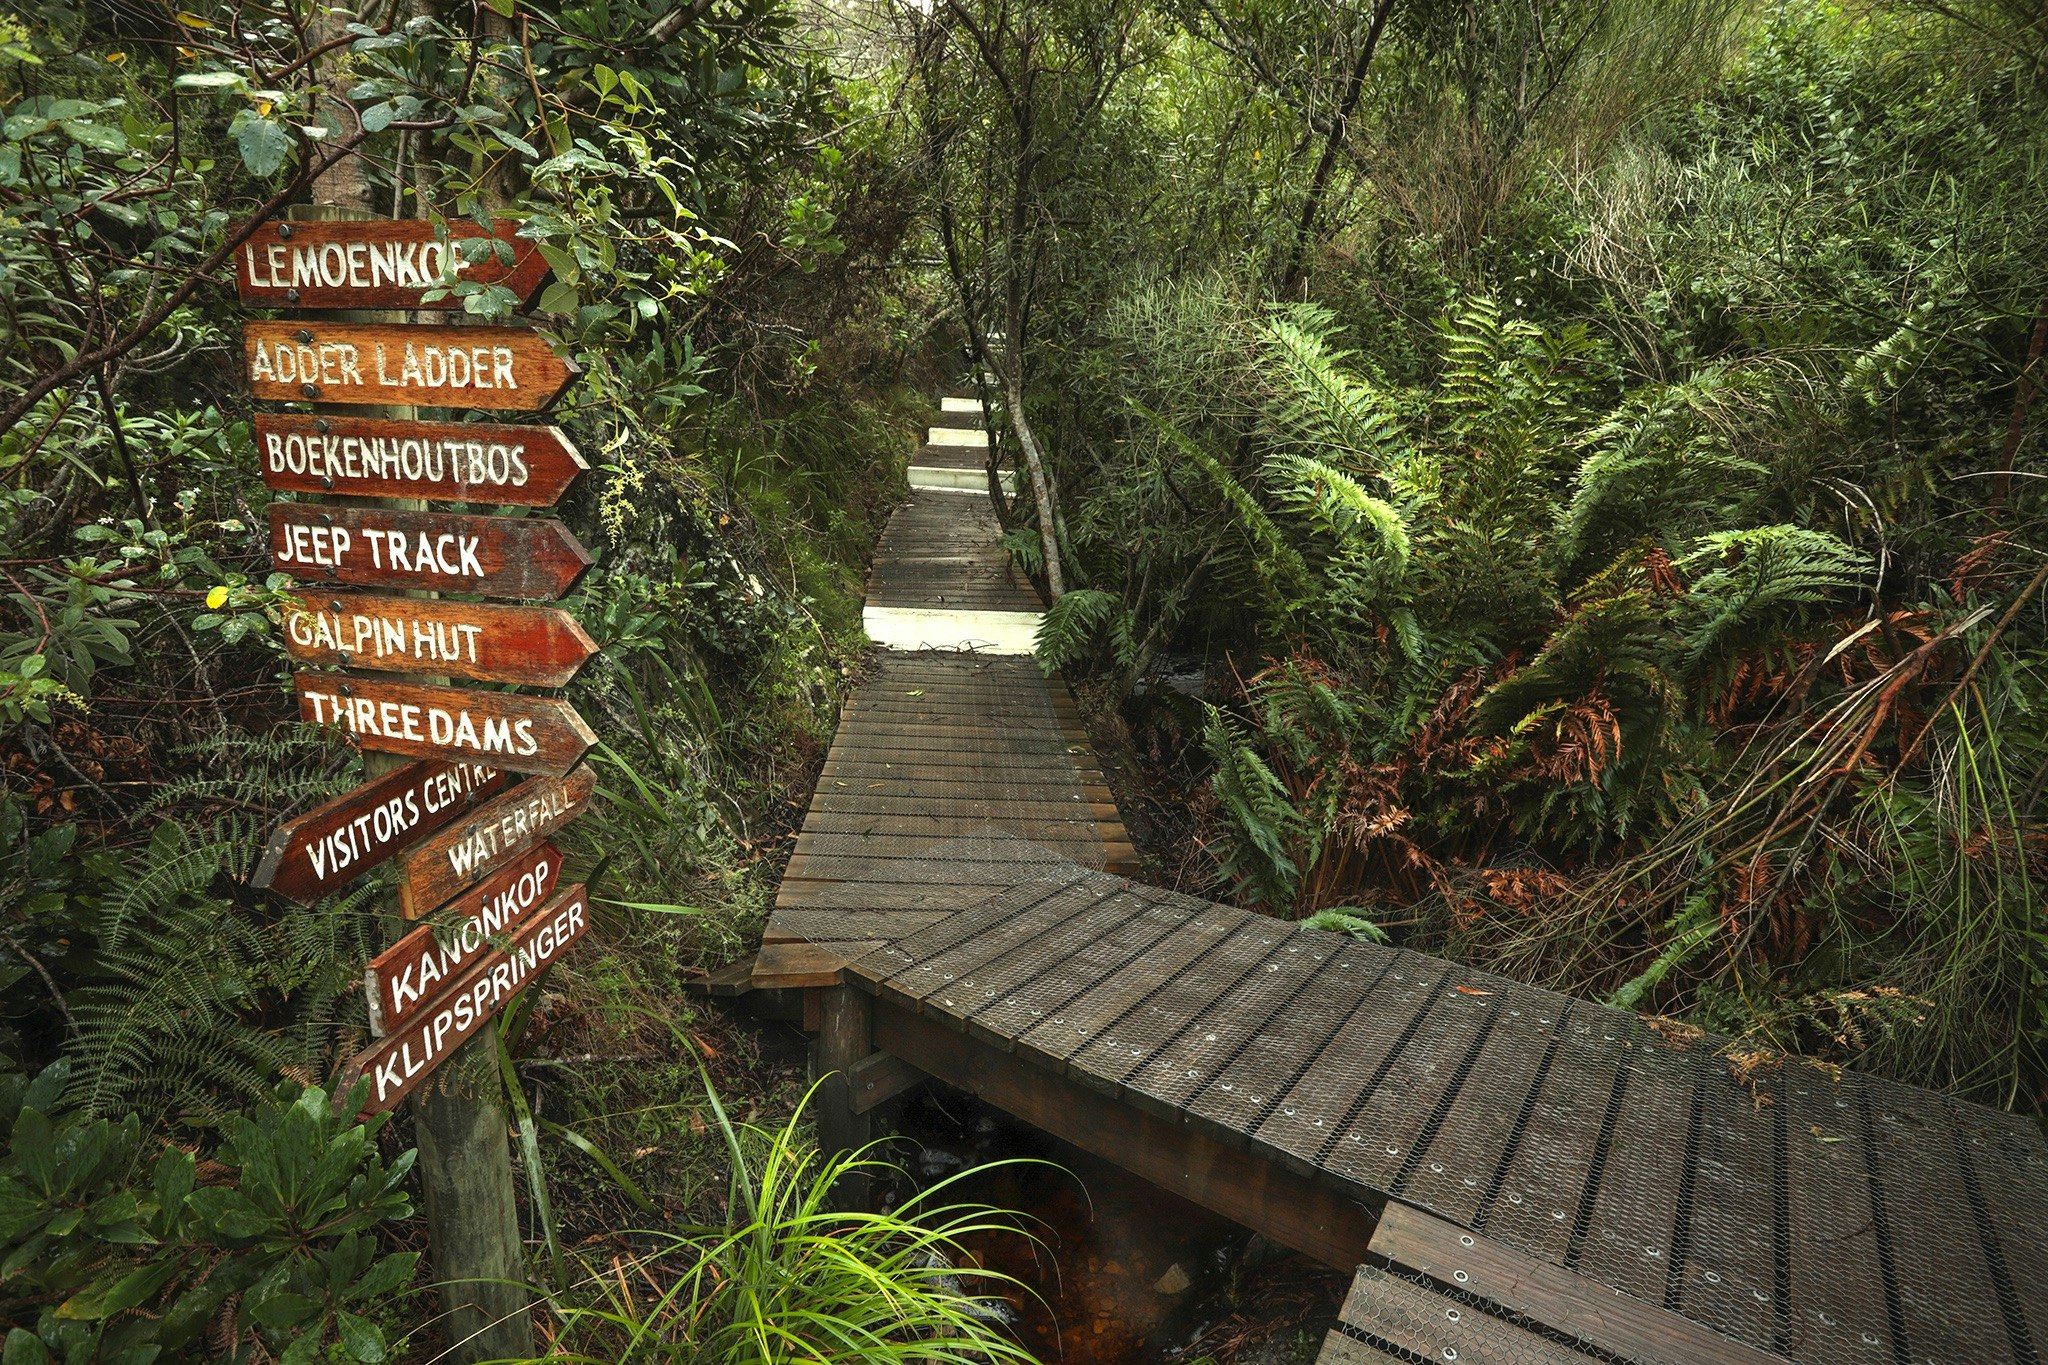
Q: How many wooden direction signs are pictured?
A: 10